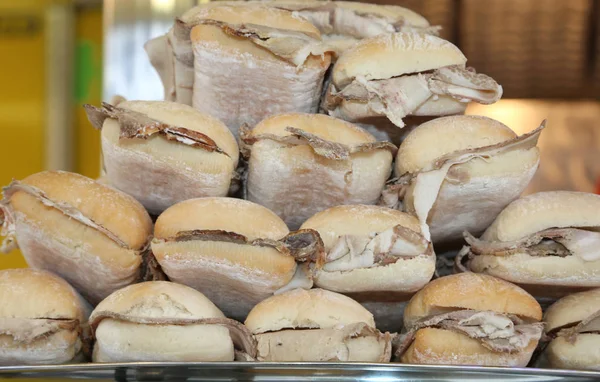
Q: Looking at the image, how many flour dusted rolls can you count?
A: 15